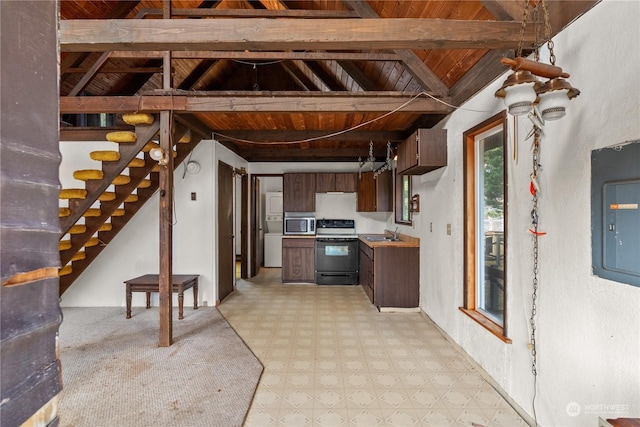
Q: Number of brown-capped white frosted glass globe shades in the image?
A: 2